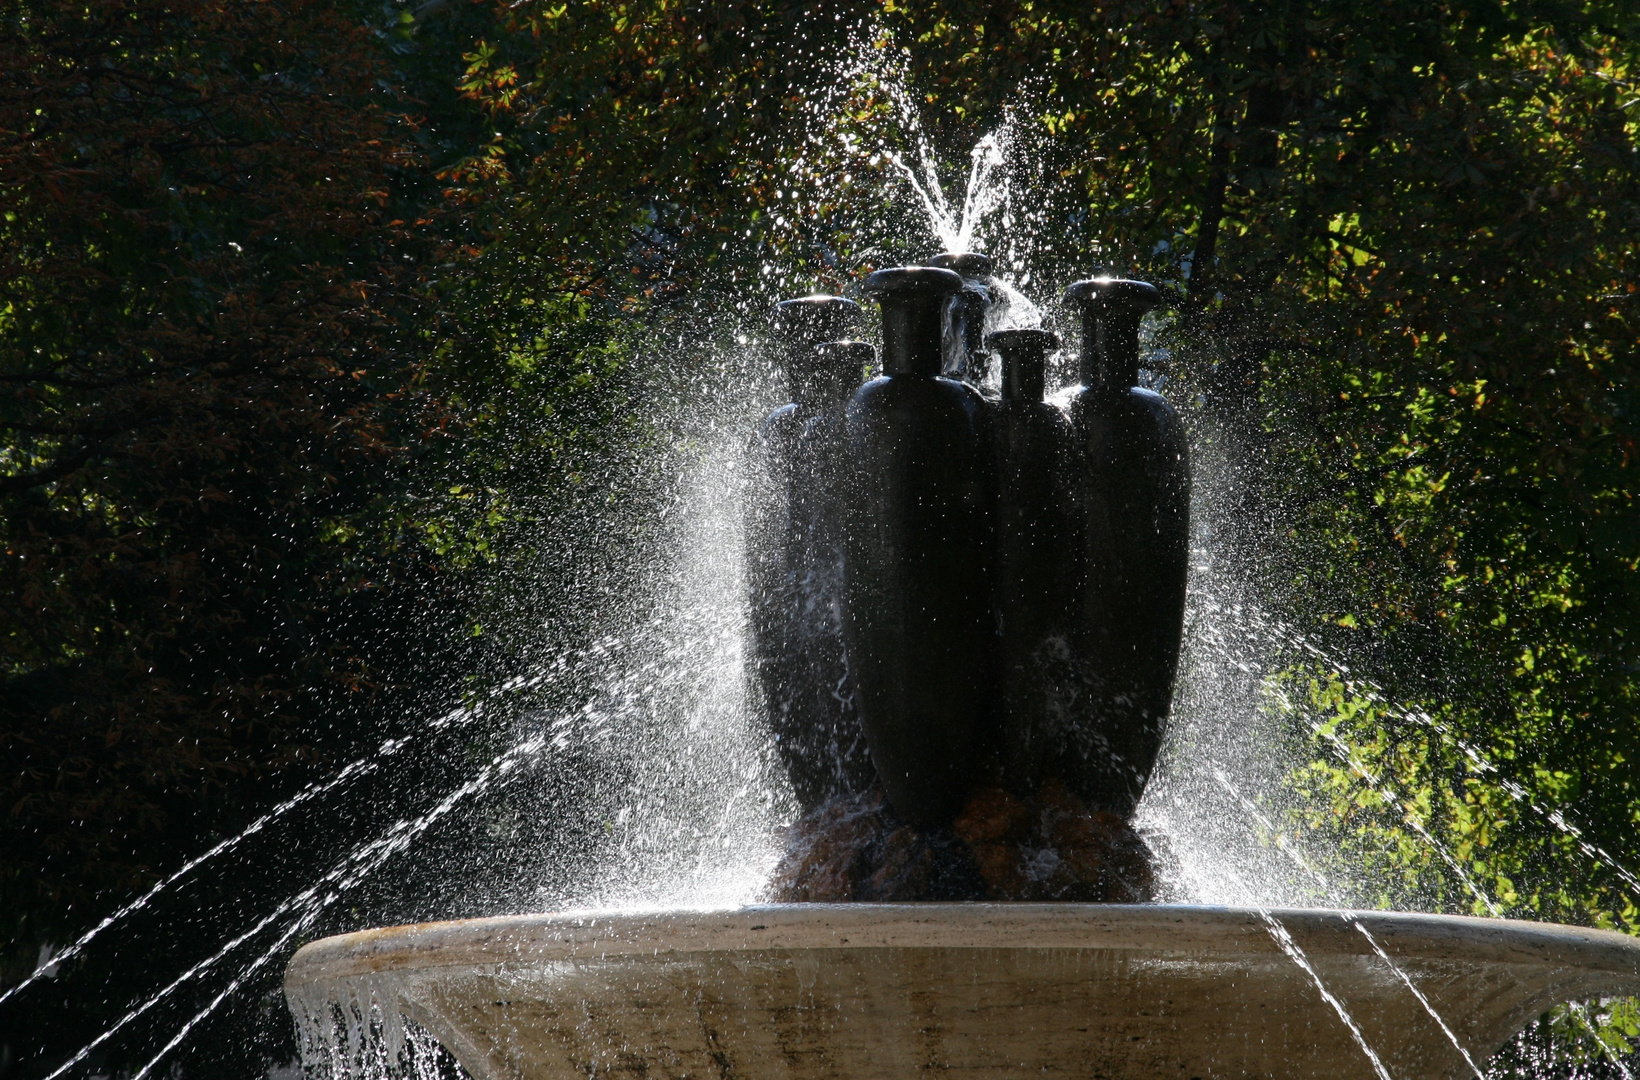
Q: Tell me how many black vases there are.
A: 6